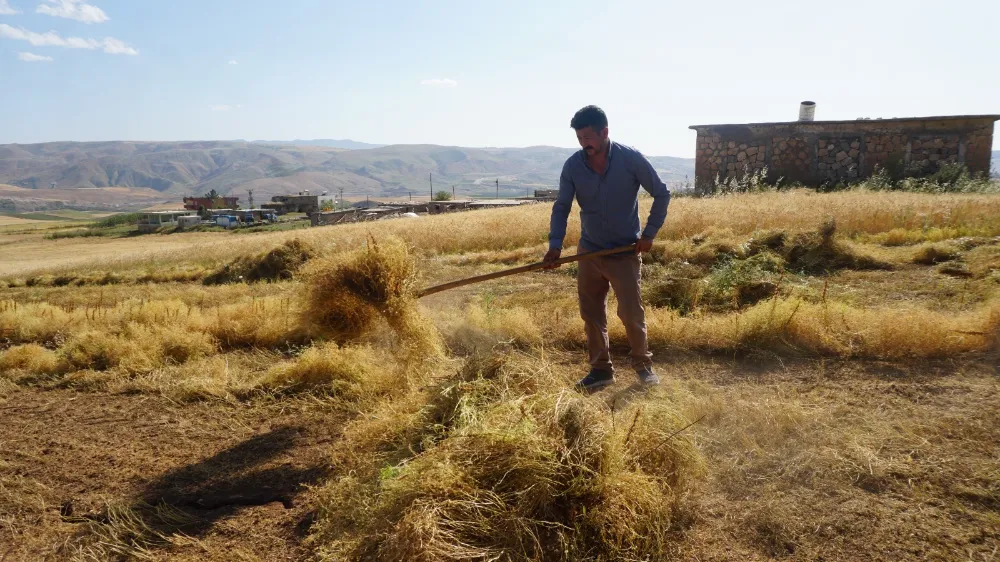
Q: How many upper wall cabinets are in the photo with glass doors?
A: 0